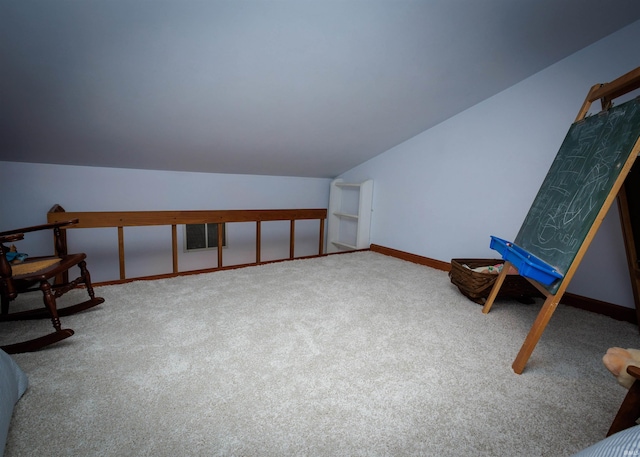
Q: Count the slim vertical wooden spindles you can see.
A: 6